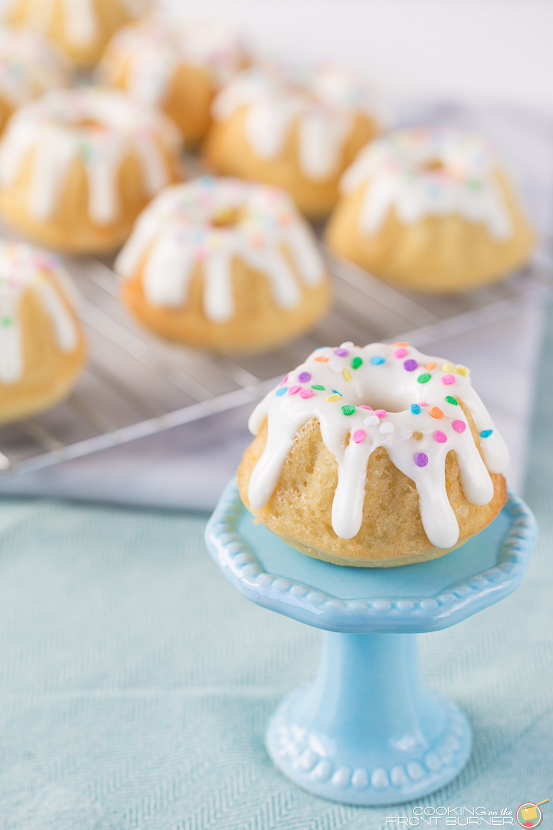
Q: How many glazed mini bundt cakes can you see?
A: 9